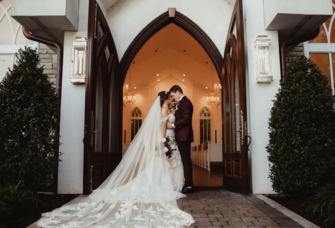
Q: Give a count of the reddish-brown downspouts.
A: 2